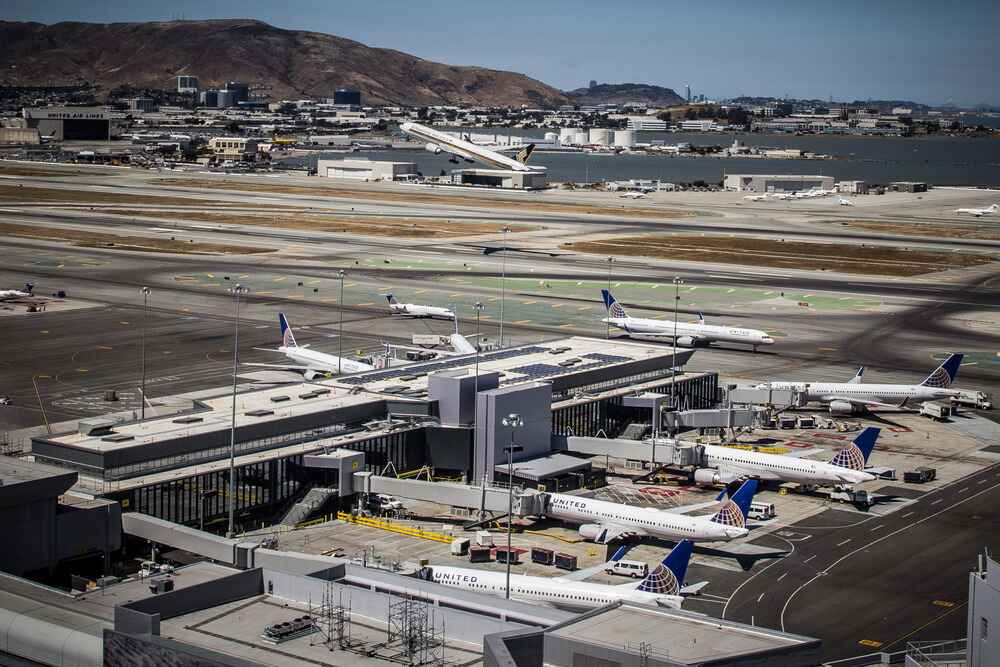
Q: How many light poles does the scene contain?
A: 8